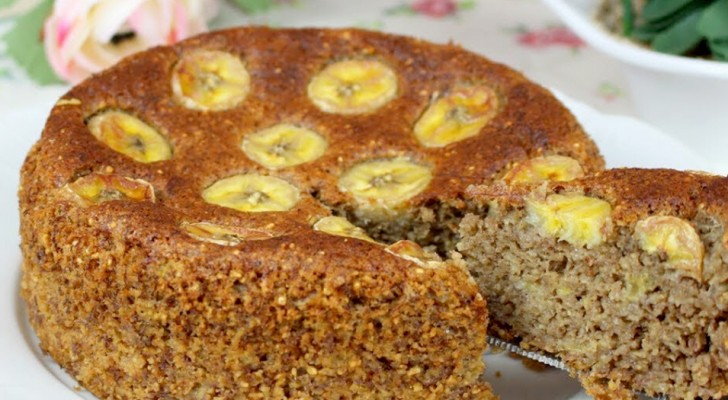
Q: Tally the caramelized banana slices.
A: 14